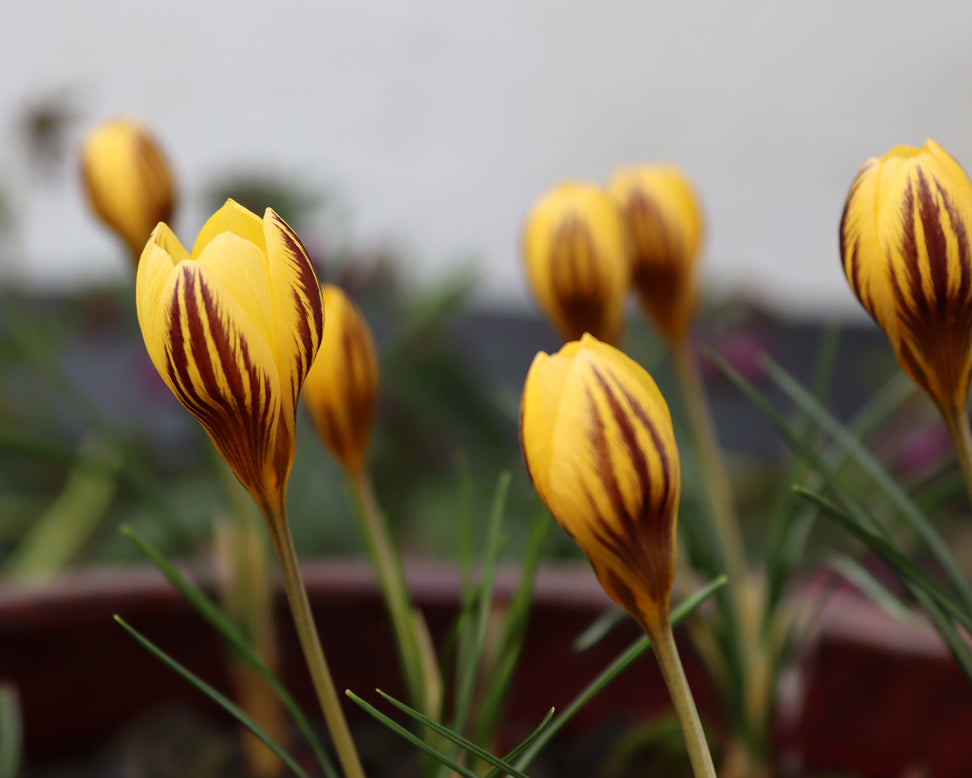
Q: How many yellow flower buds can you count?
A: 7